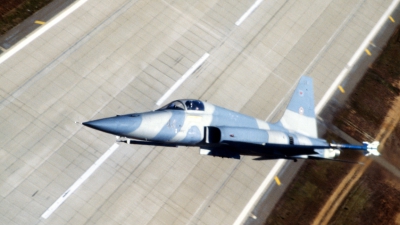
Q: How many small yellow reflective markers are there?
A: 5